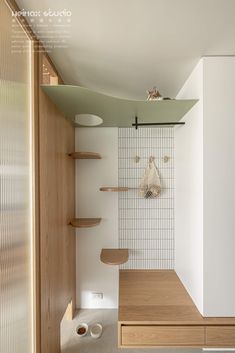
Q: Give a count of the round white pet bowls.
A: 2